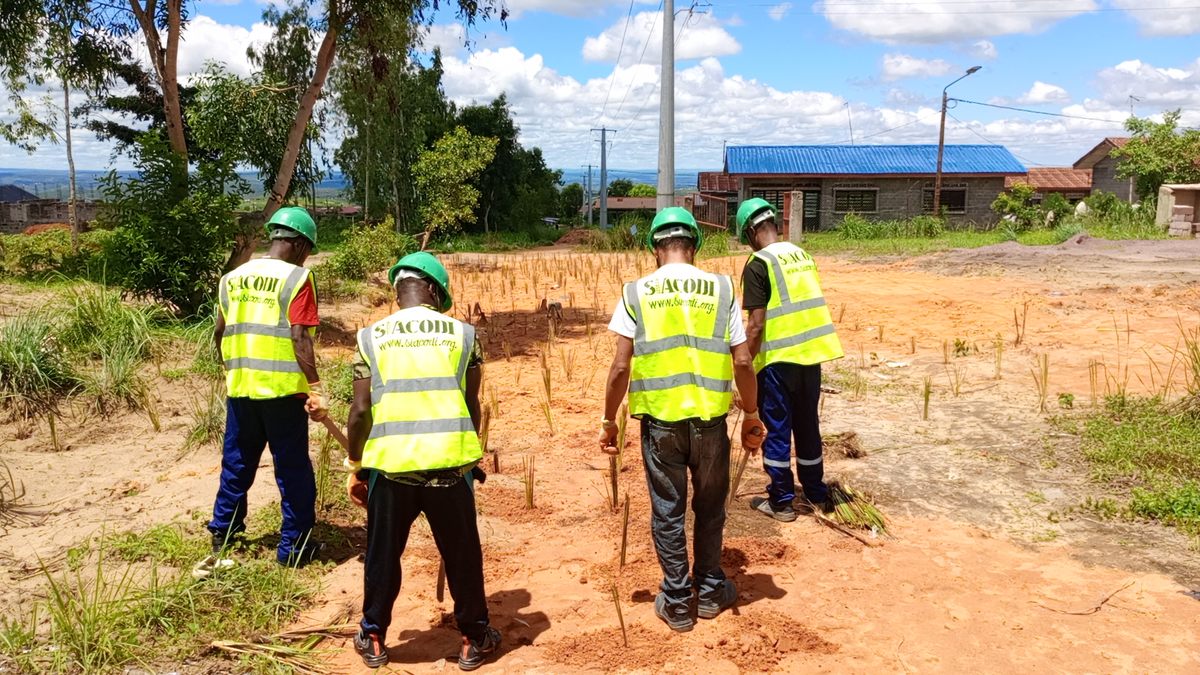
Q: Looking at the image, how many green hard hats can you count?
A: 4